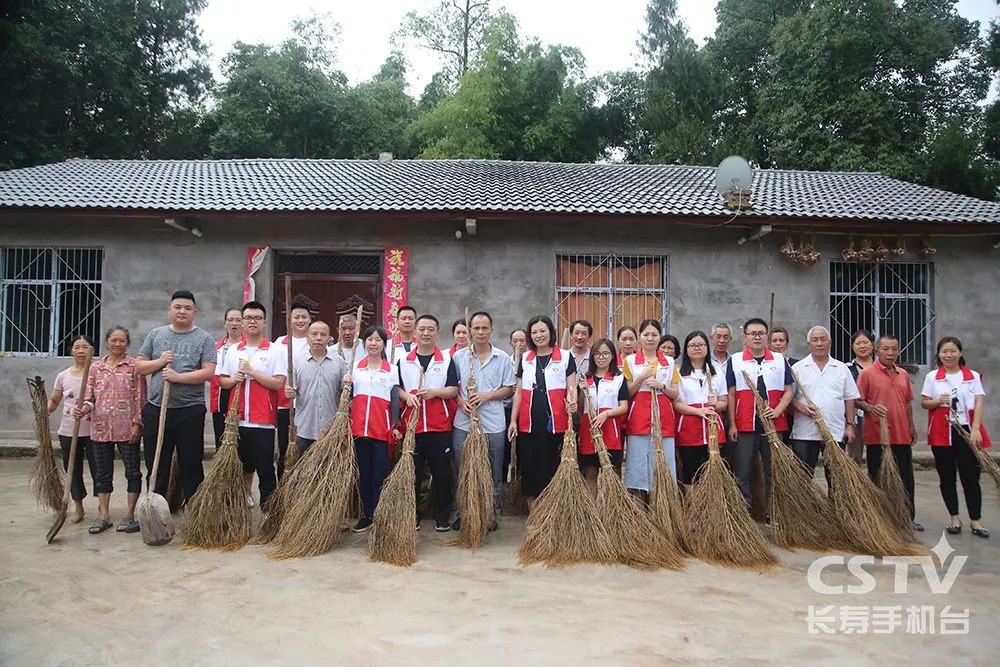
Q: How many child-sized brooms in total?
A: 0